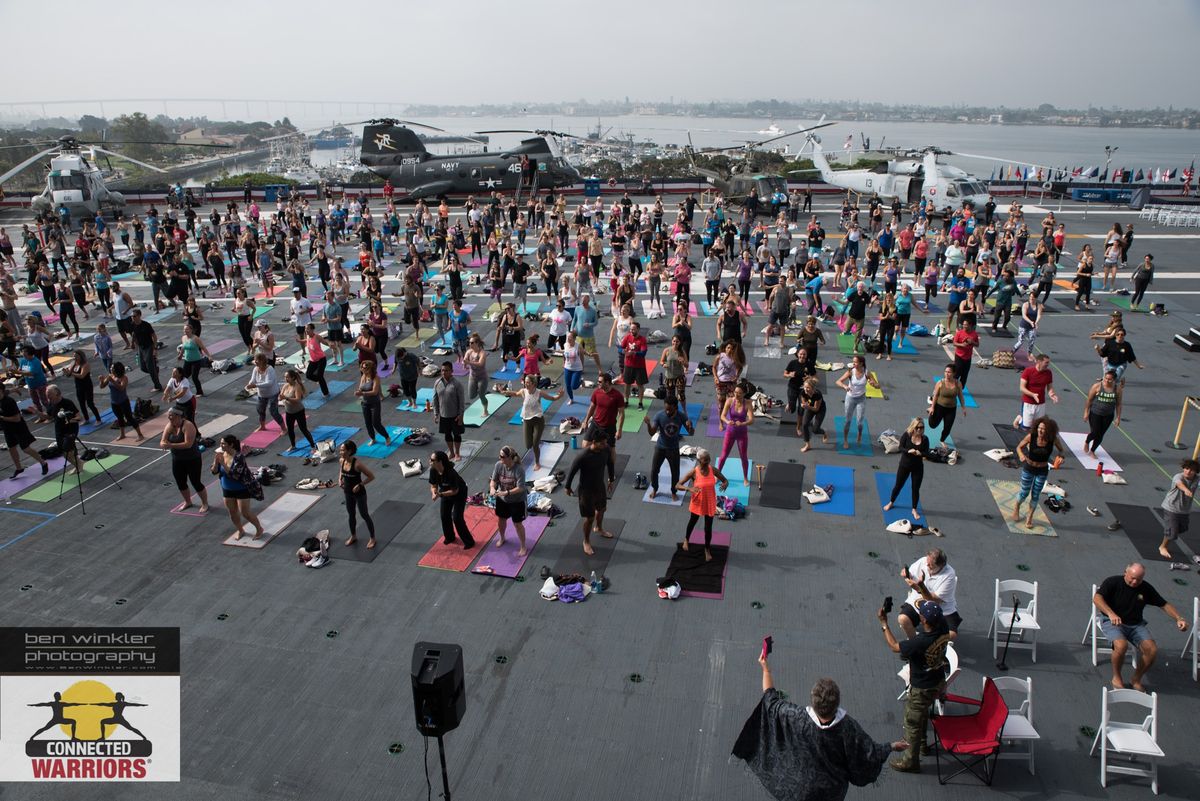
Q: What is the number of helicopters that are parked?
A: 4